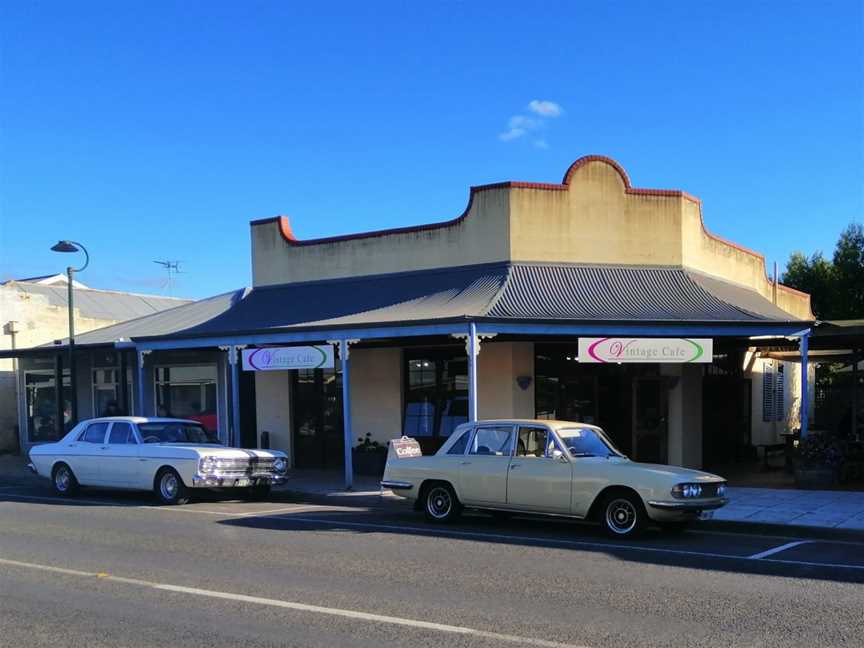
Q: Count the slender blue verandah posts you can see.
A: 5